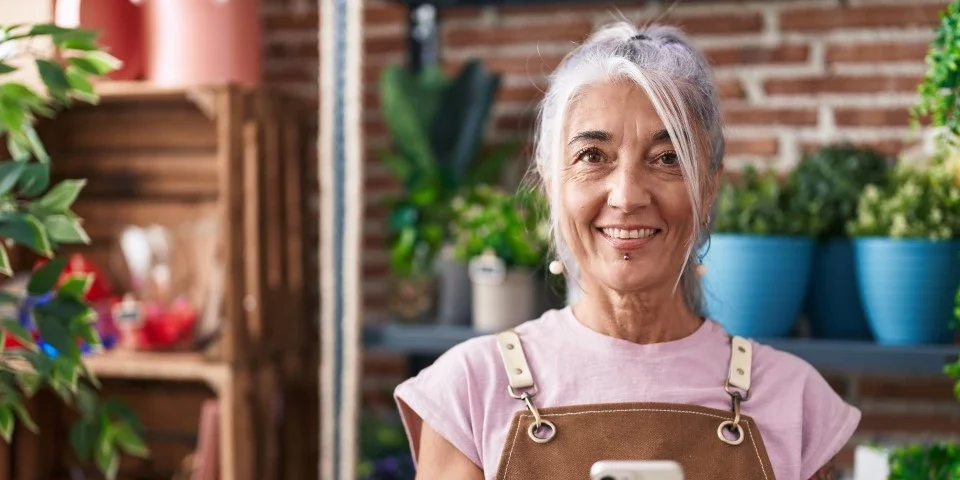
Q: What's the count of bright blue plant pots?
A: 3